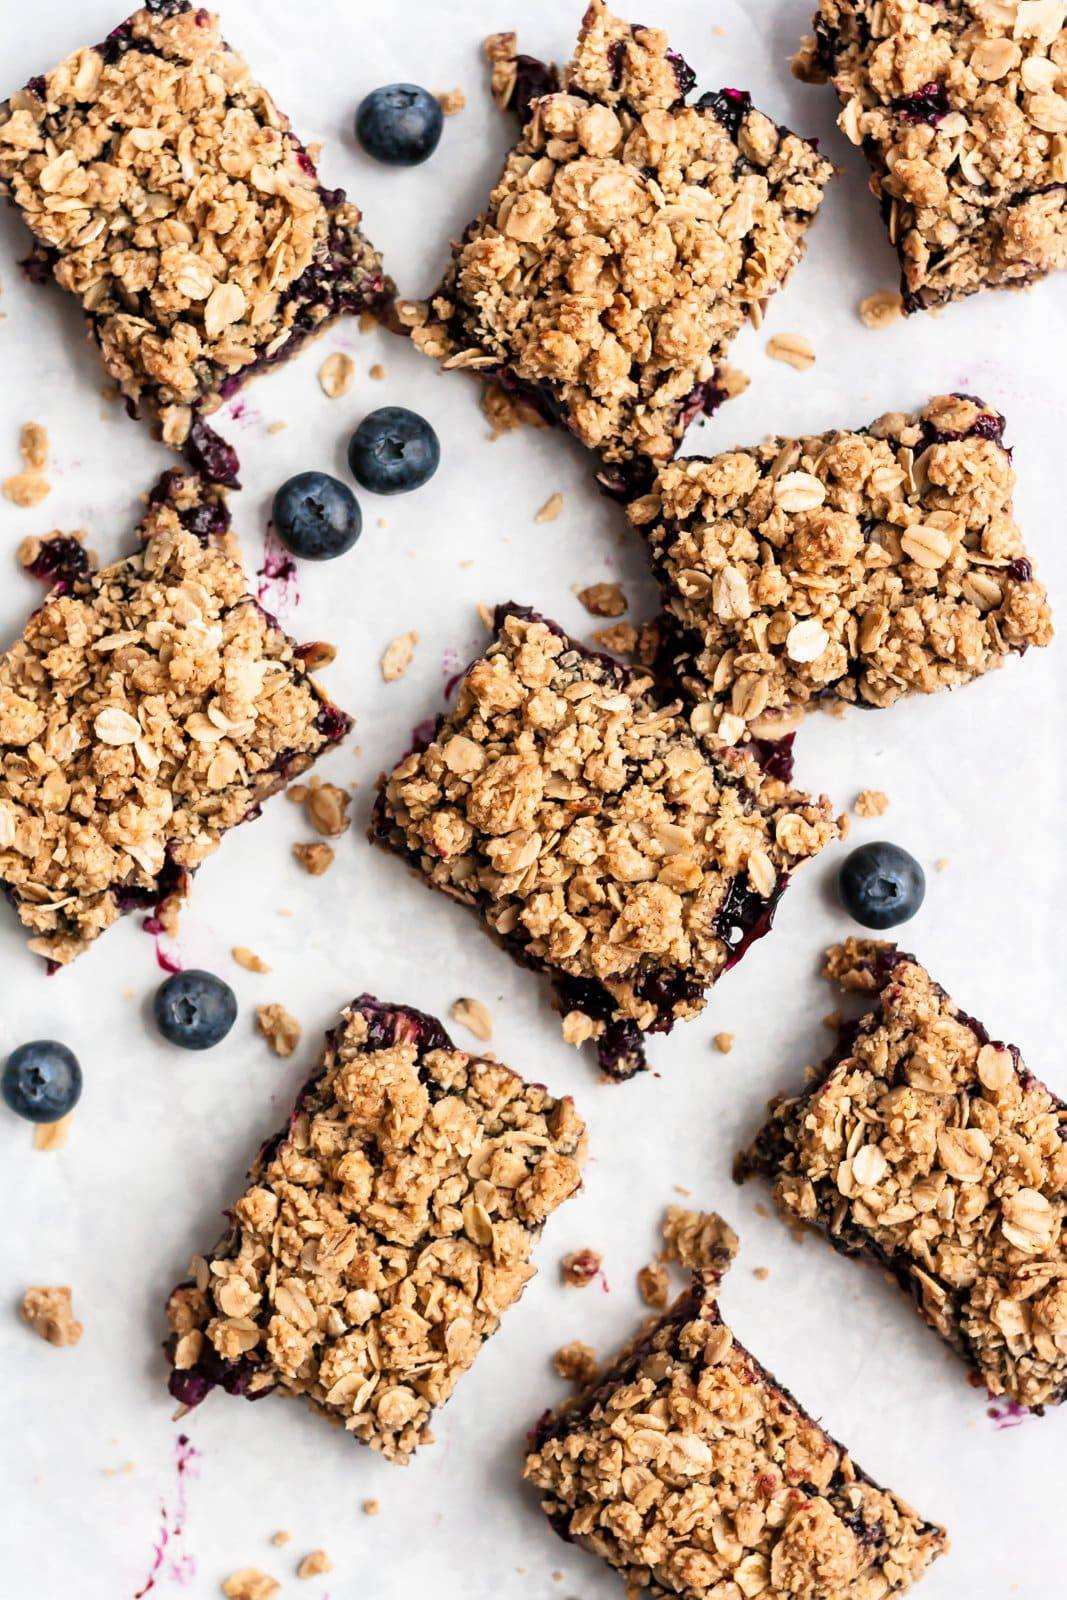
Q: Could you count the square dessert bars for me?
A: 9